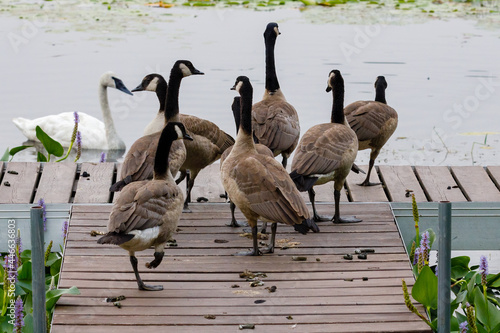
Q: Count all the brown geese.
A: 8